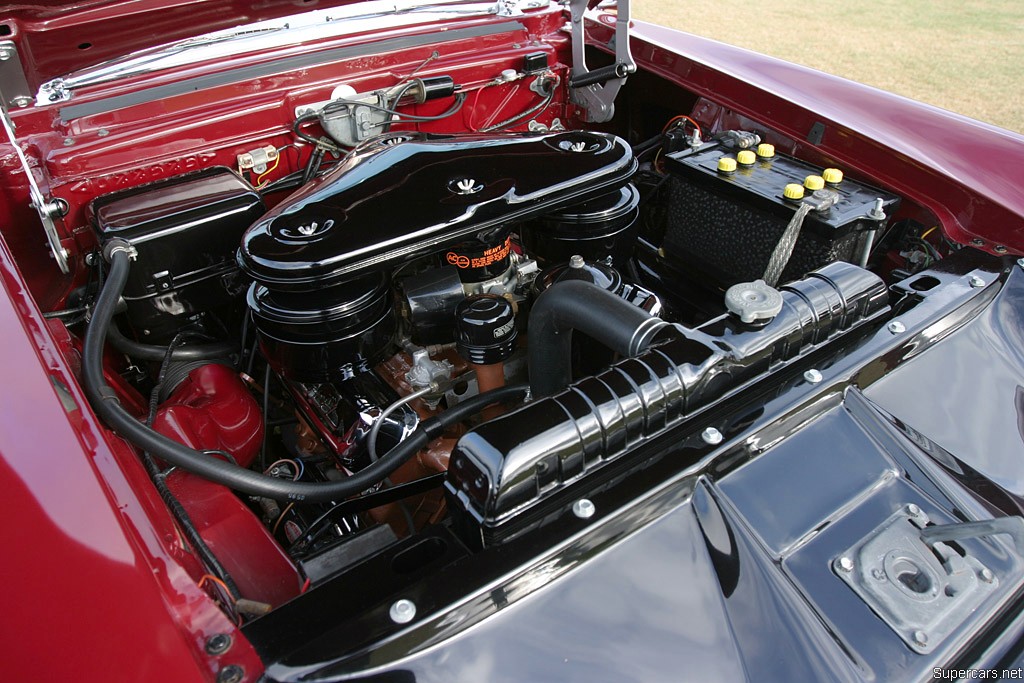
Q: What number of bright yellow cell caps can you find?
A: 6